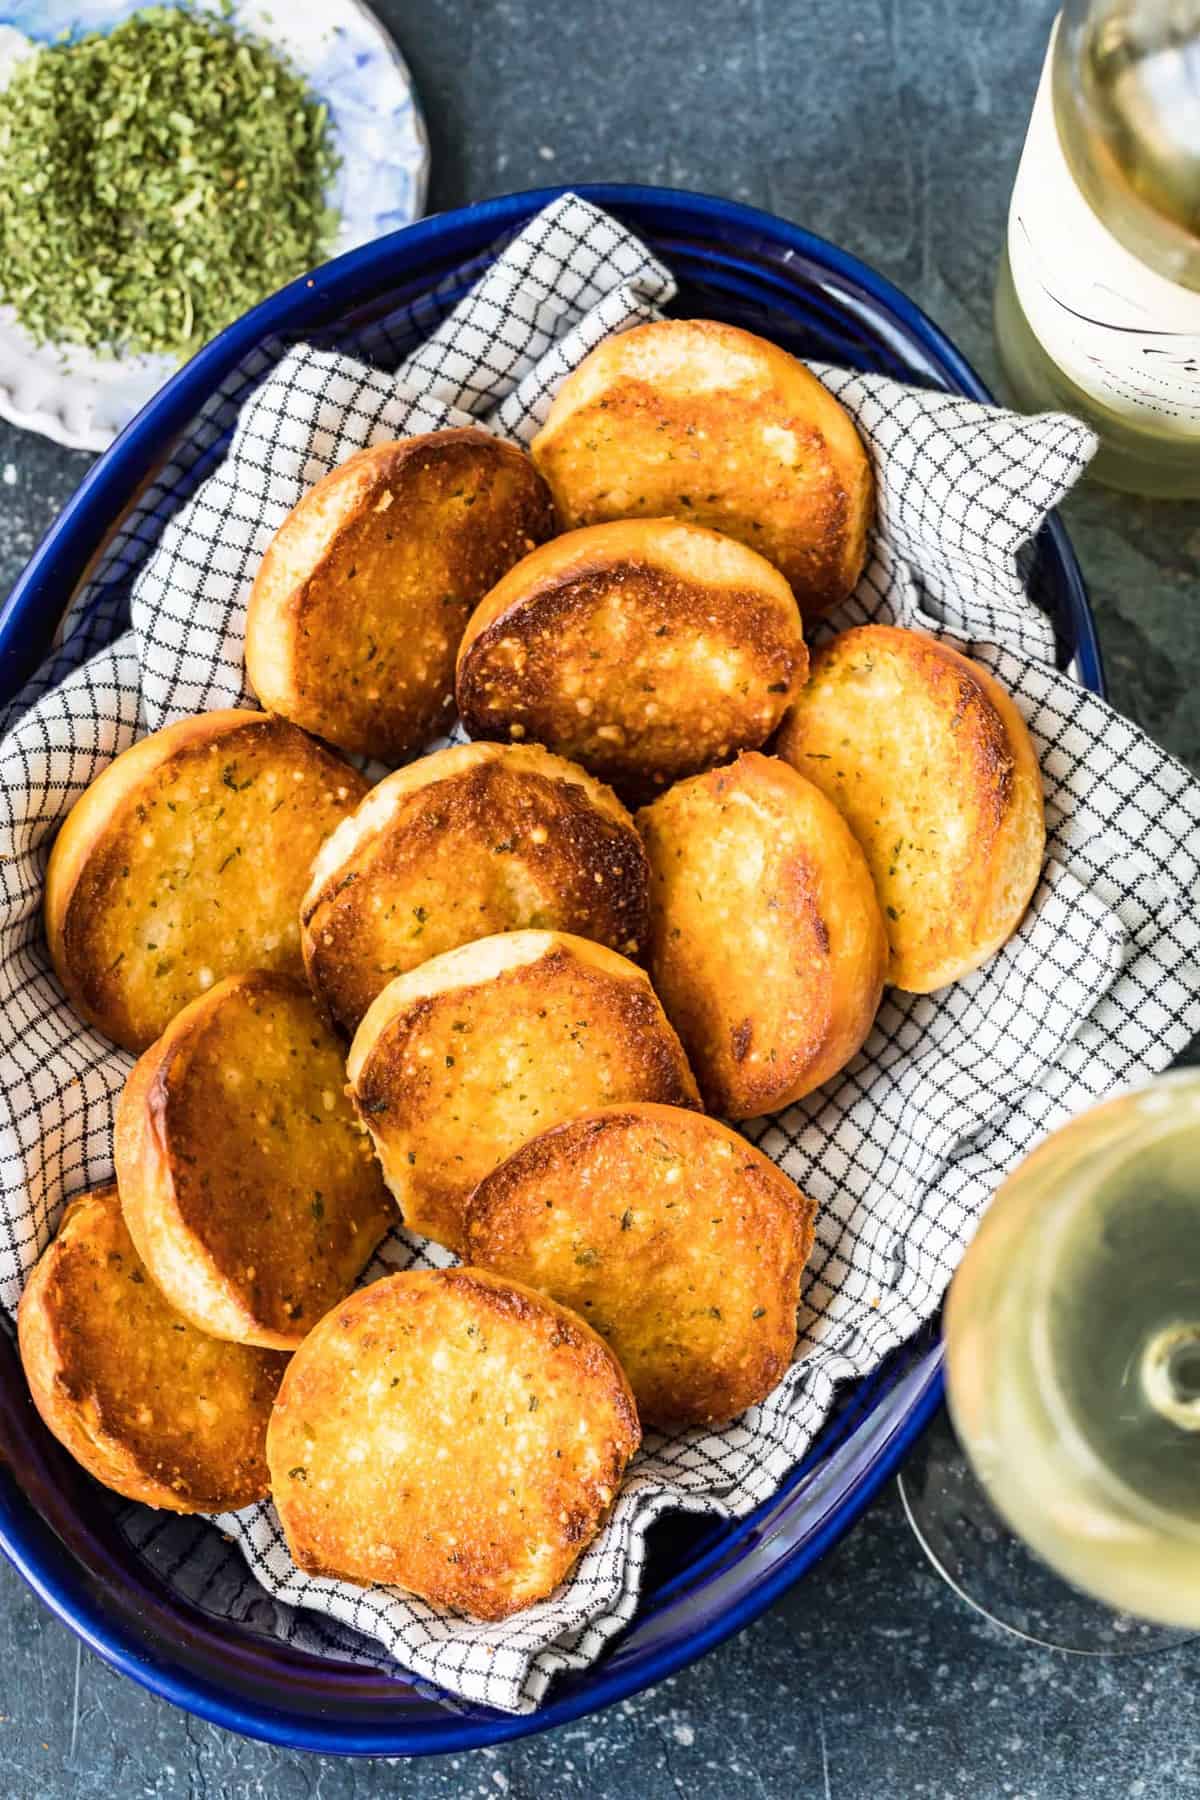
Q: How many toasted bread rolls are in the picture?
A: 12